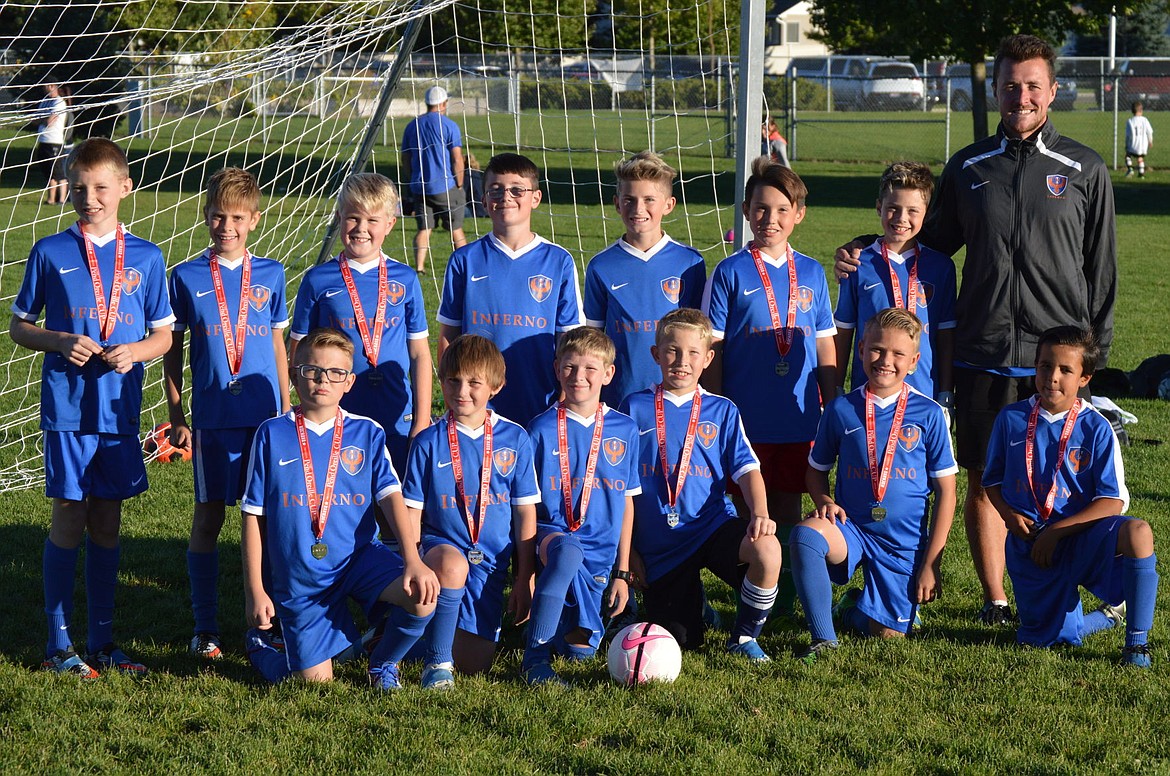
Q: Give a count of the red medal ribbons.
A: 11